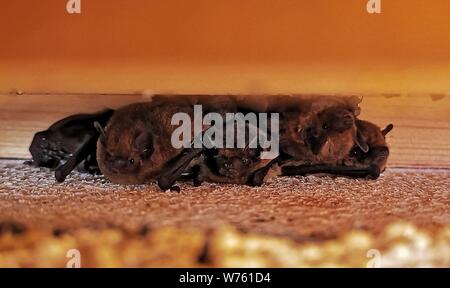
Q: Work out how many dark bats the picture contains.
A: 4